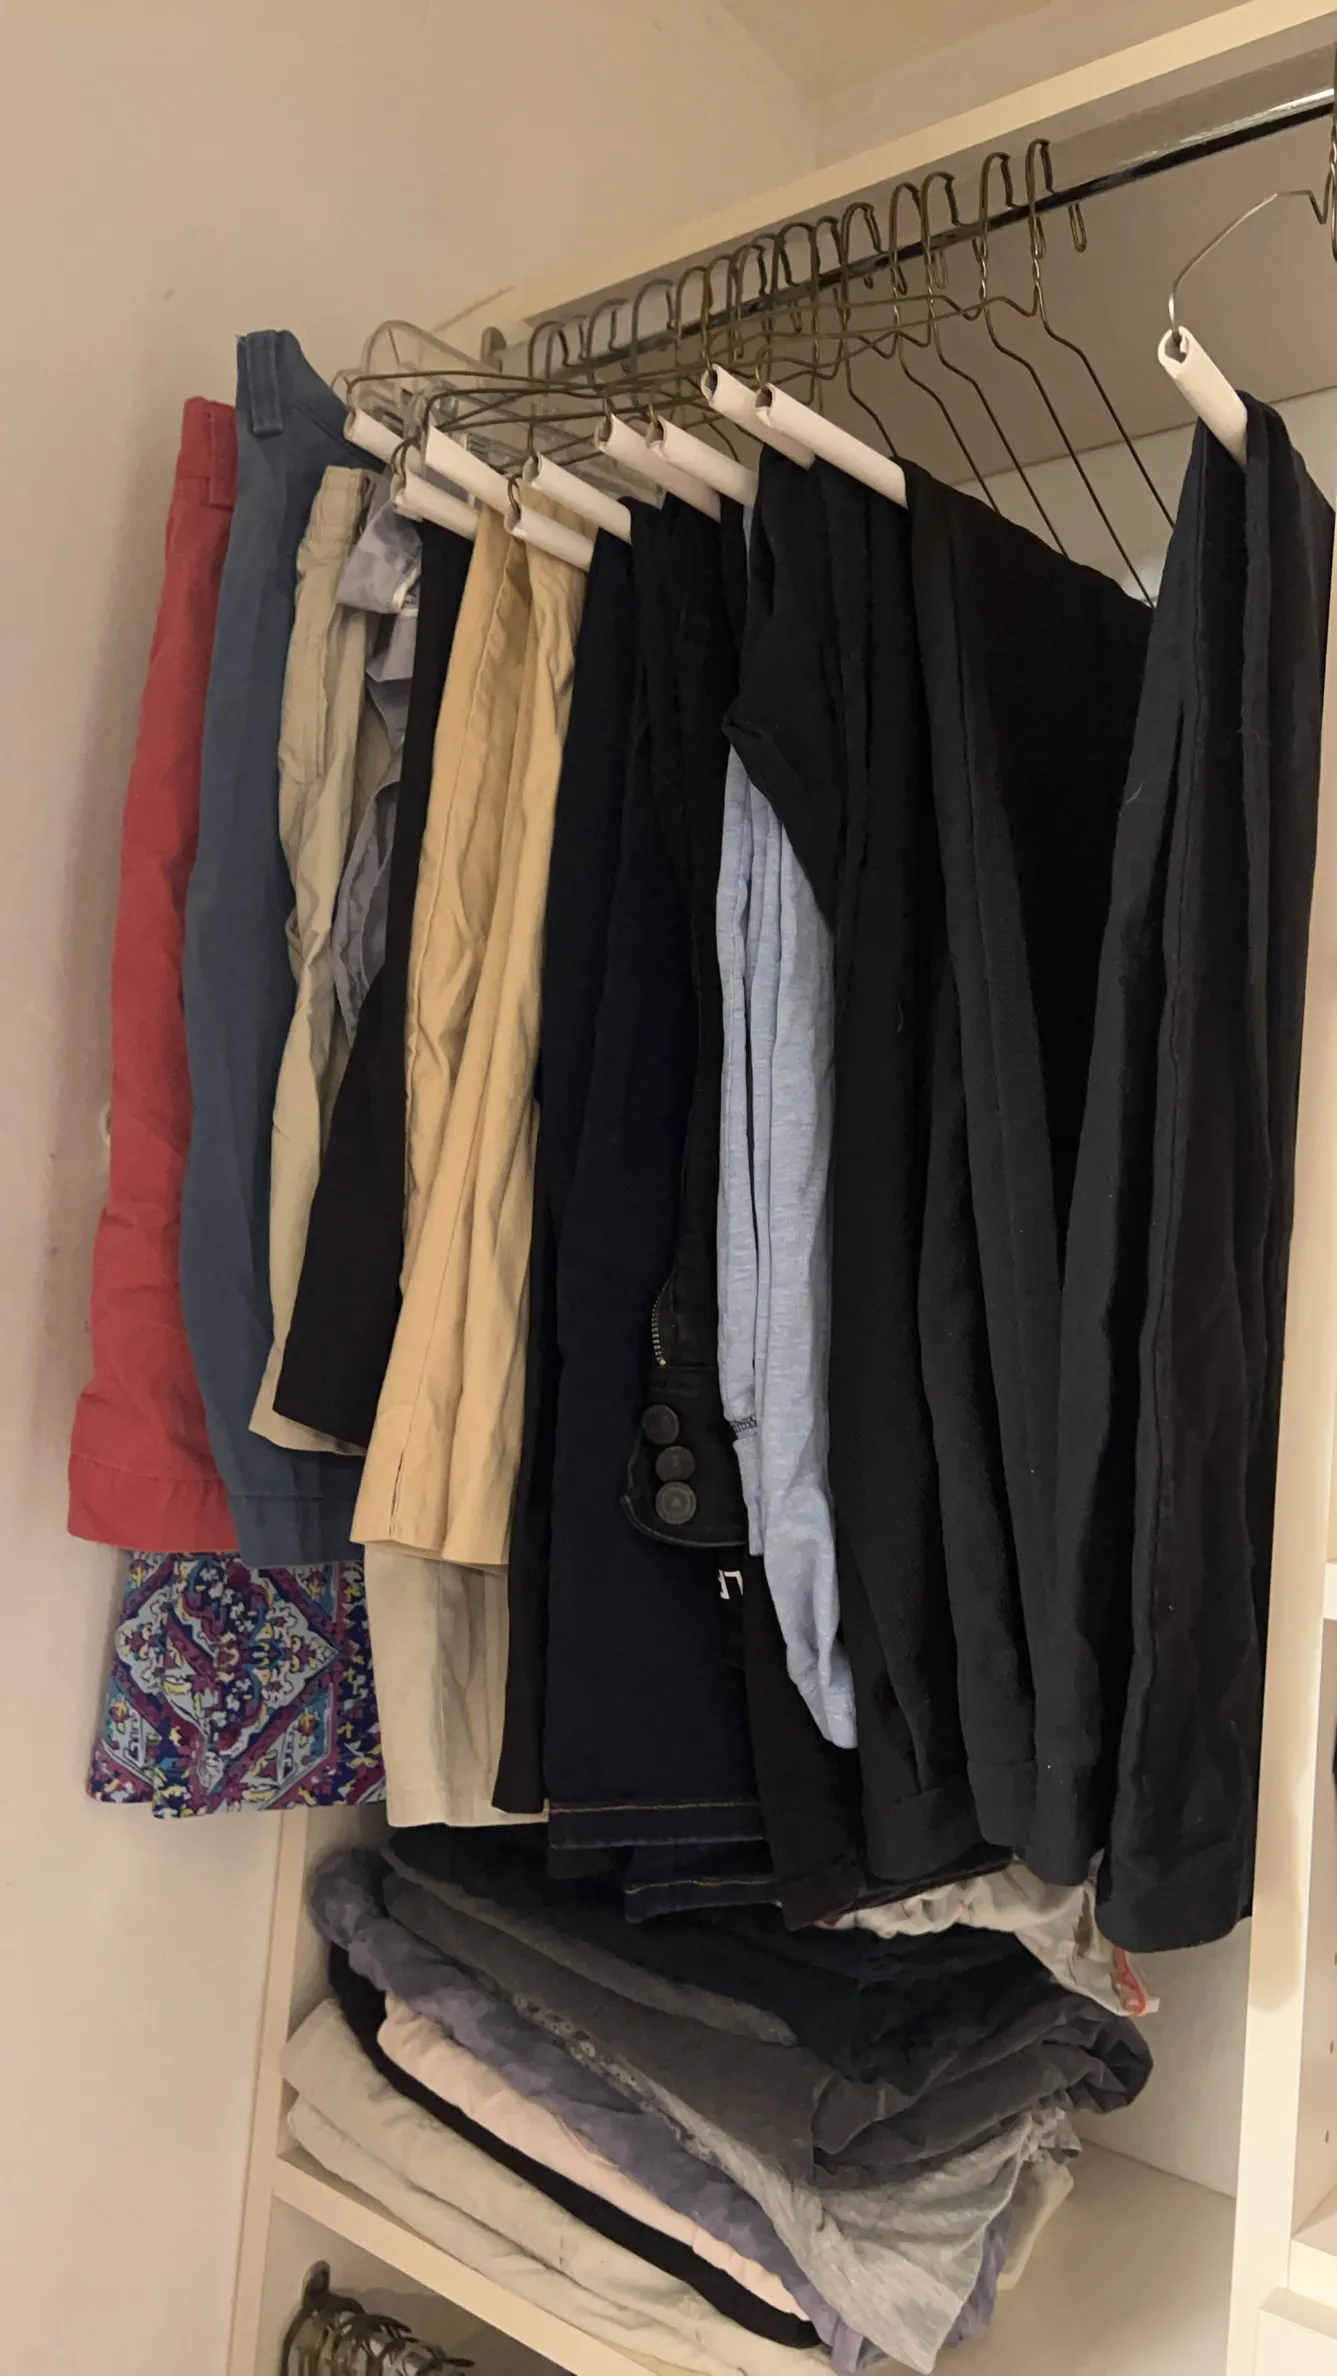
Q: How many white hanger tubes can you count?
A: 10